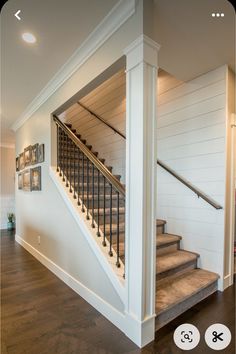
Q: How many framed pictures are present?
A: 8